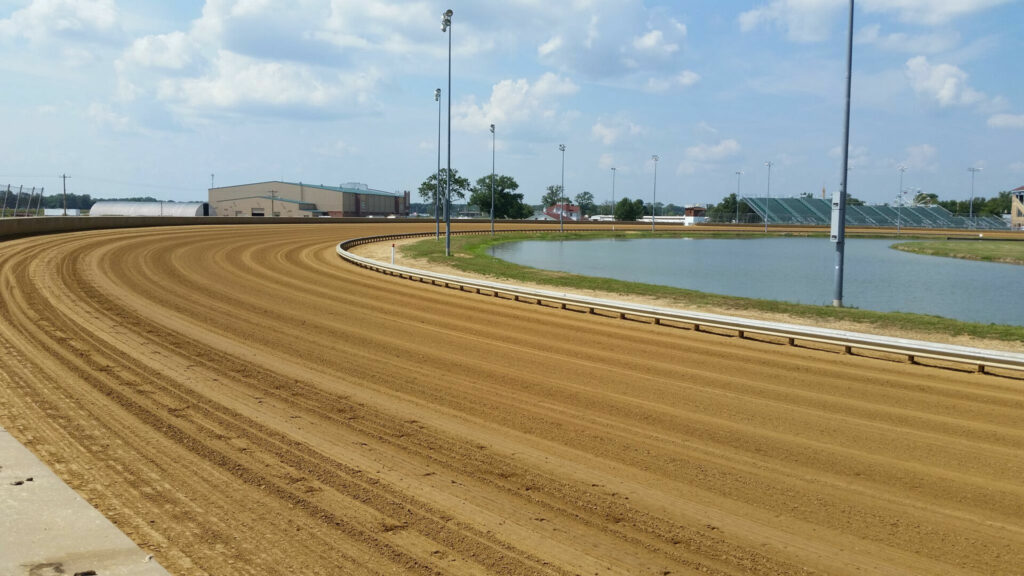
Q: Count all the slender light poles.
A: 11